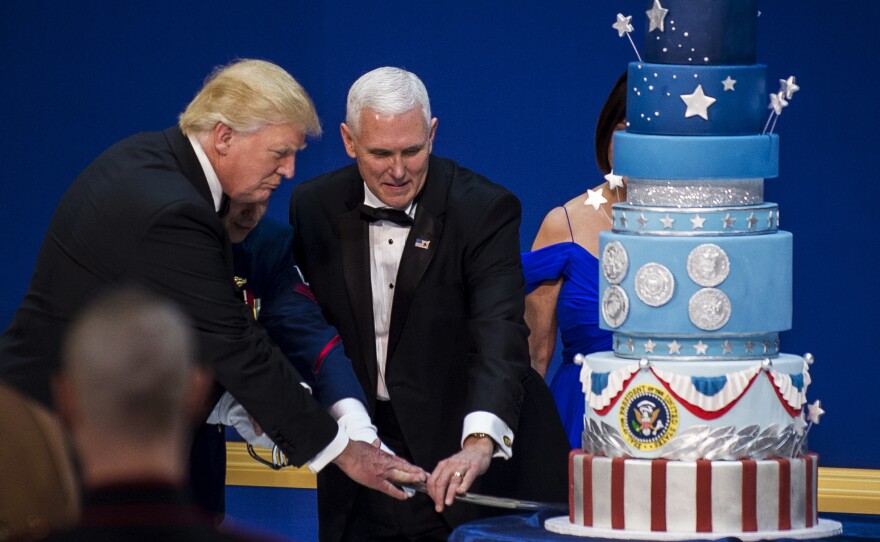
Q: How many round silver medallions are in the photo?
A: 5